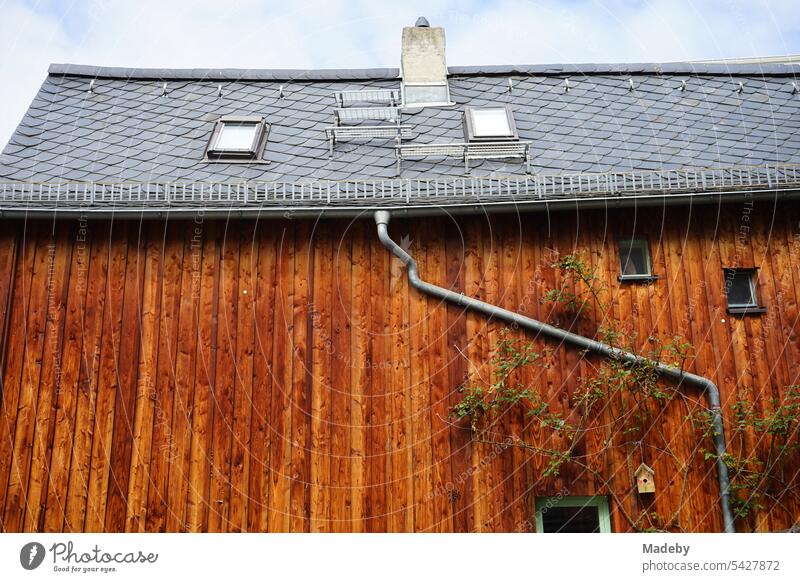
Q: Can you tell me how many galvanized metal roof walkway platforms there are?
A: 4